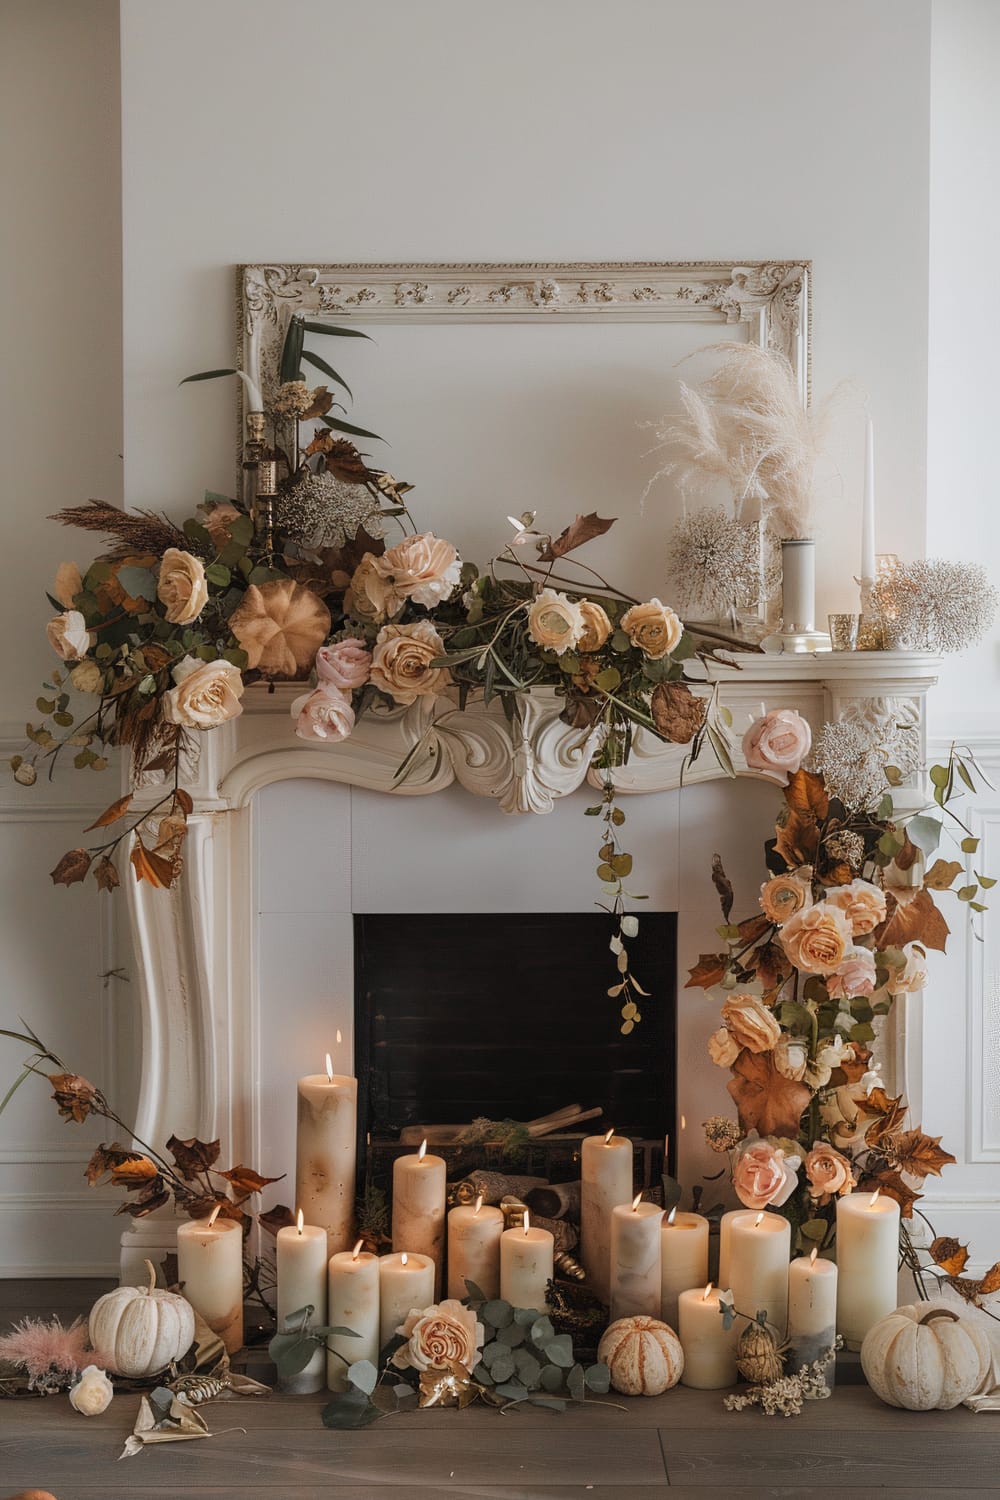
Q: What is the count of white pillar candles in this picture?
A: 15